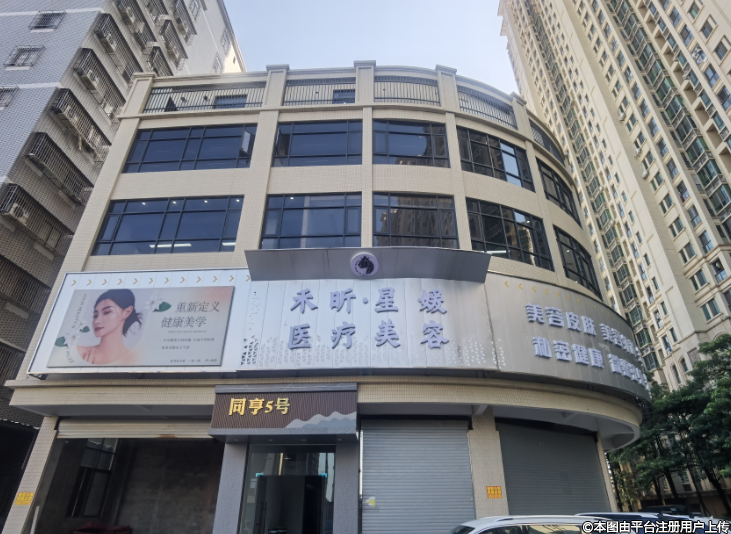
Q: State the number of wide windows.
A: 10